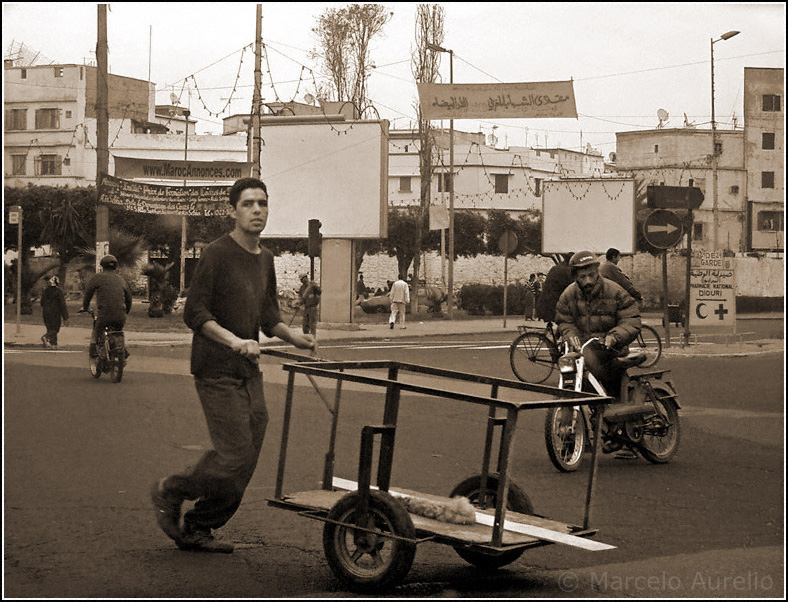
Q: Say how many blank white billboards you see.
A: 2